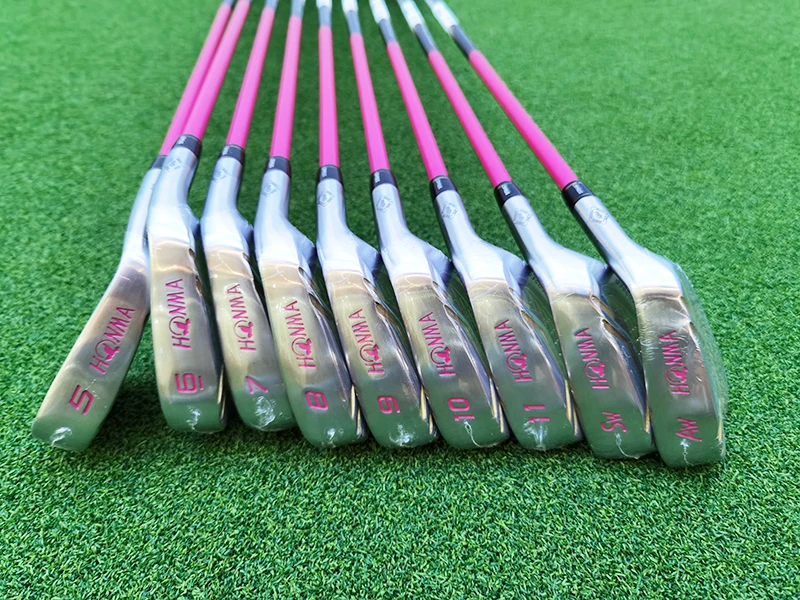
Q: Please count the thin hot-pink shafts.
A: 9